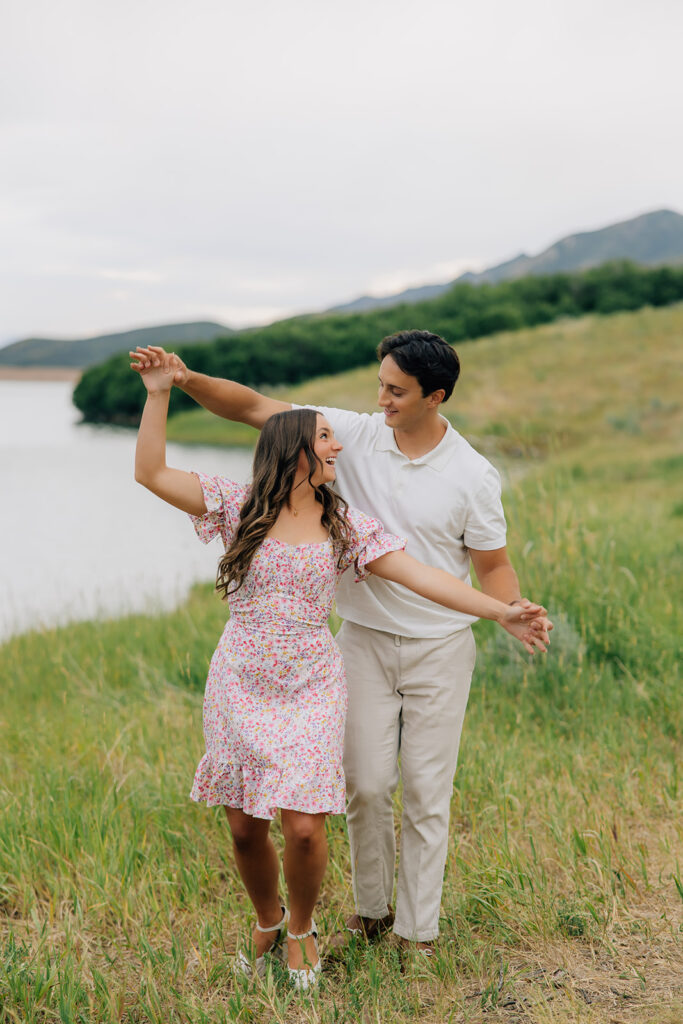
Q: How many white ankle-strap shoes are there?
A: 2